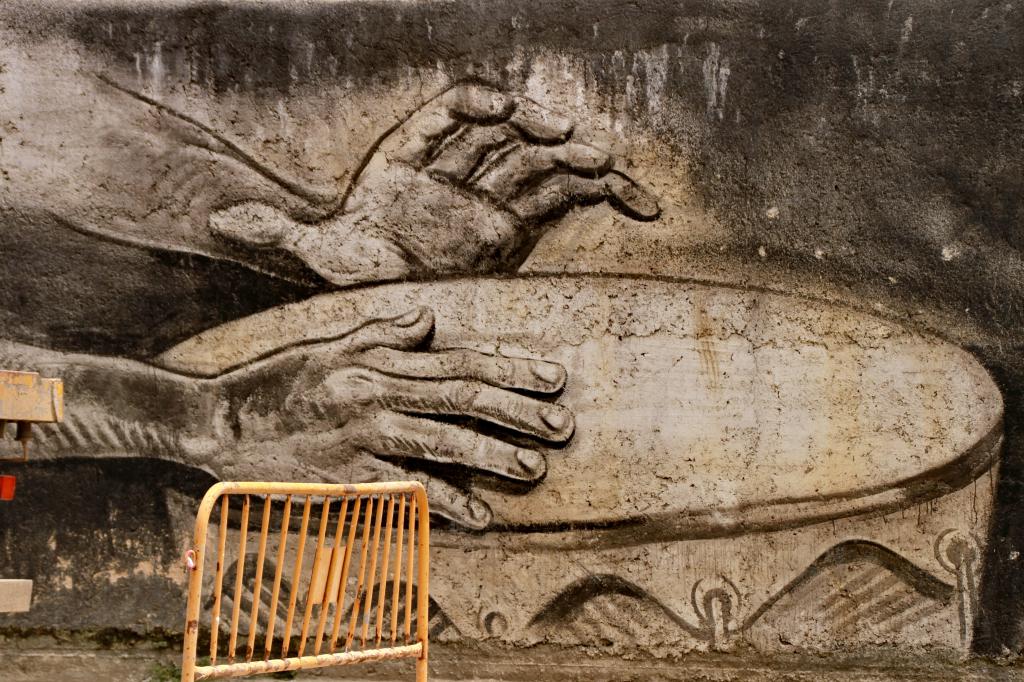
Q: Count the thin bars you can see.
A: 13